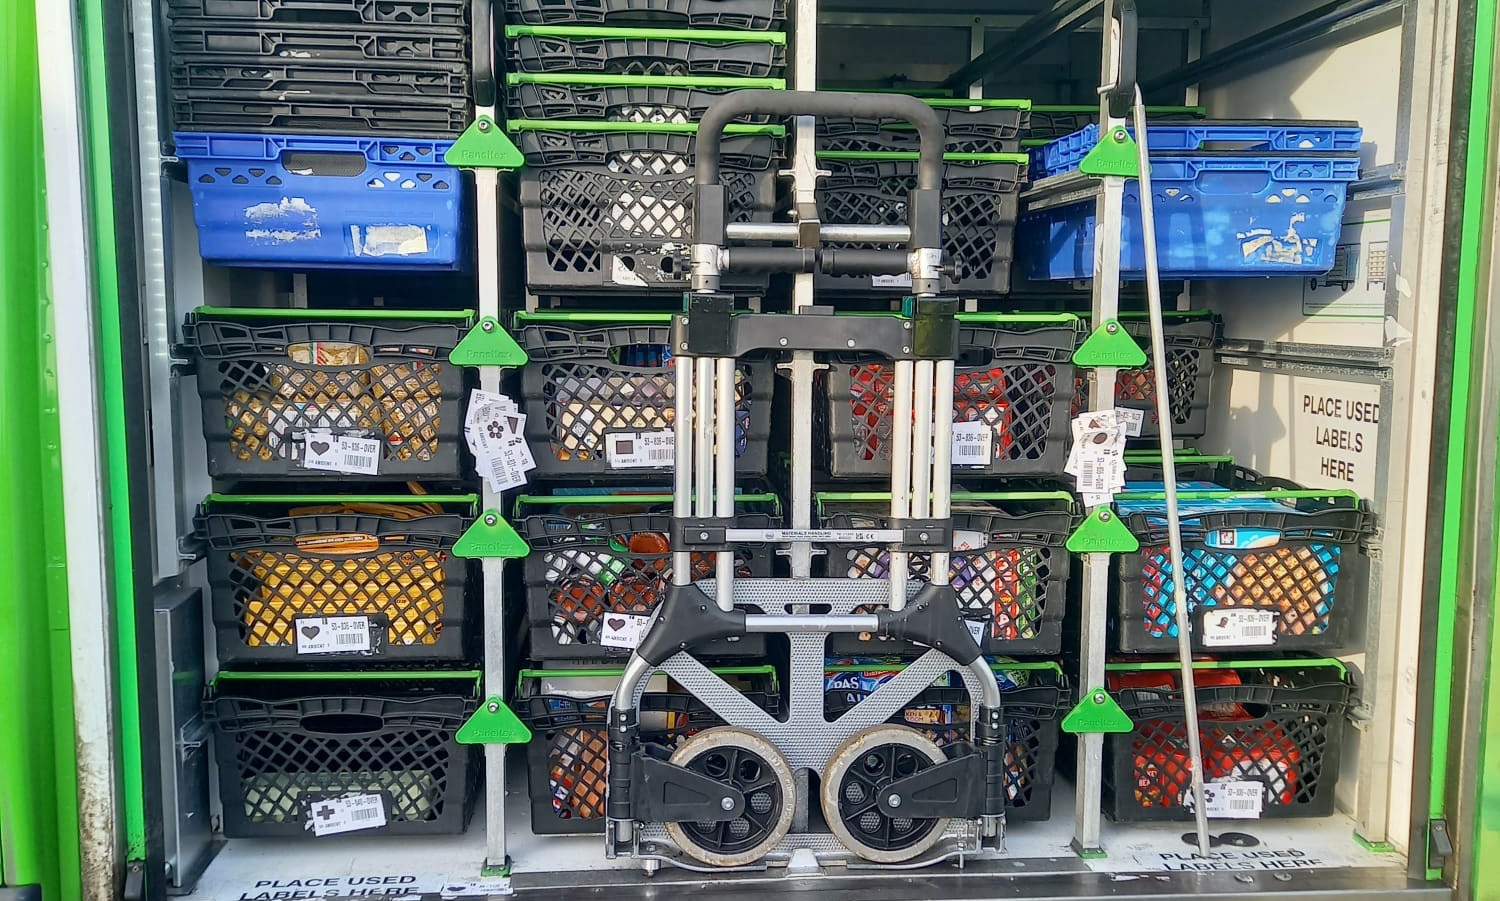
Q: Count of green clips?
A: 8